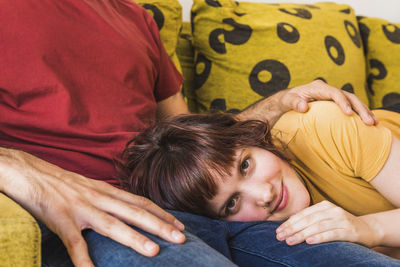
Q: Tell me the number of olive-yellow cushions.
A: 3